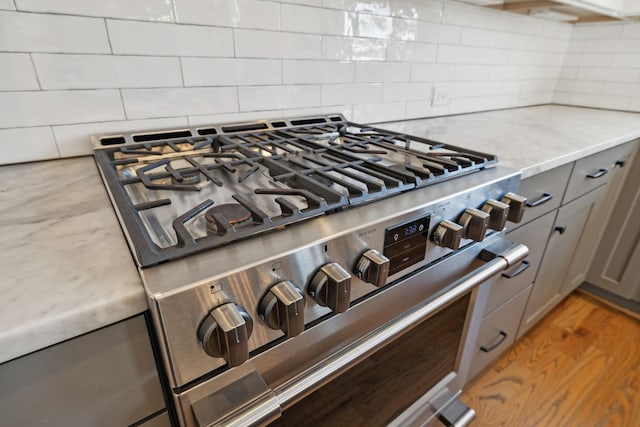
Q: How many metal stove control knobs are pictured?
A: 8